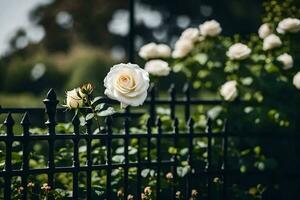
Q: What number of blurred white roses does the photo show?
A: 13